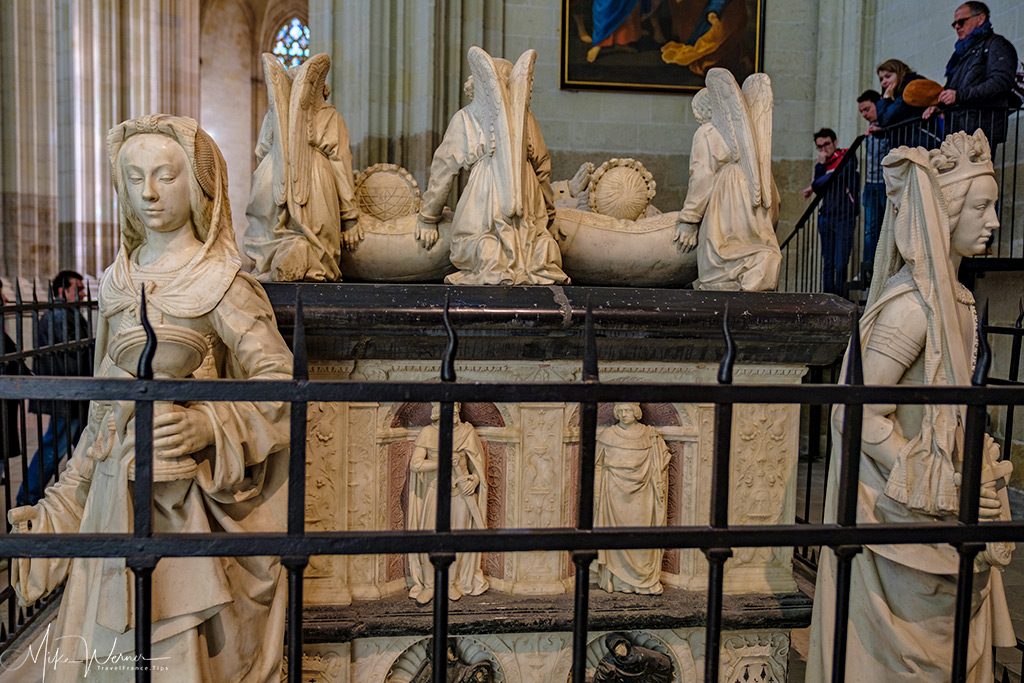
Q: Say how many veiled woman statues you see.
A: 2